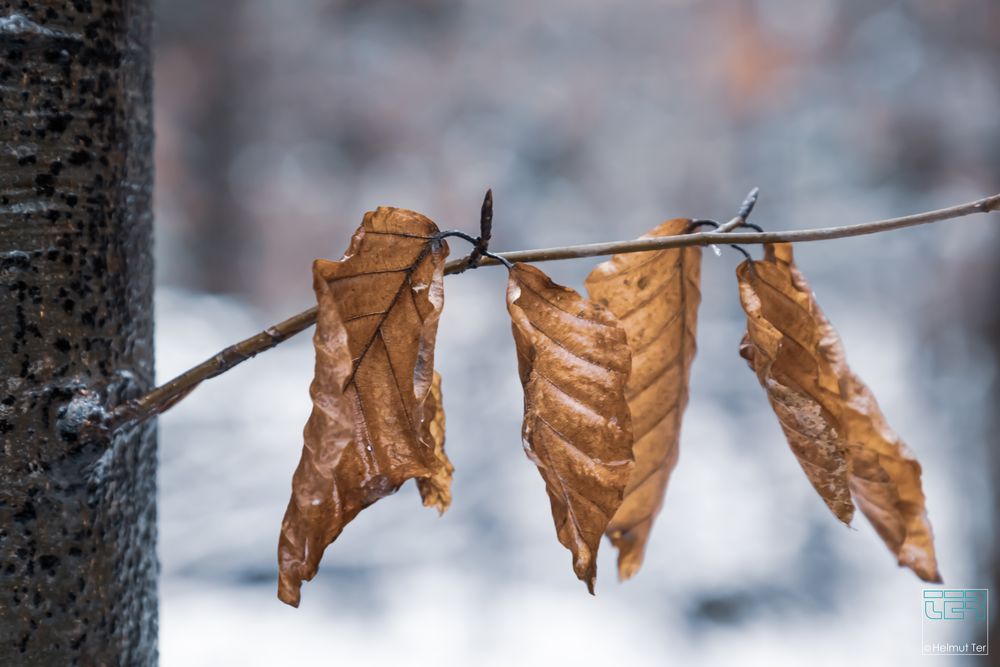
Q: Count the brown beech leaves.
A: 5